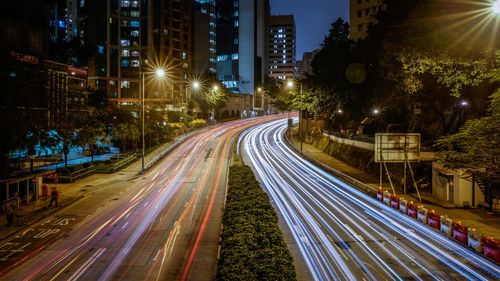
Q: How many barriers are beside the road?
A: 11